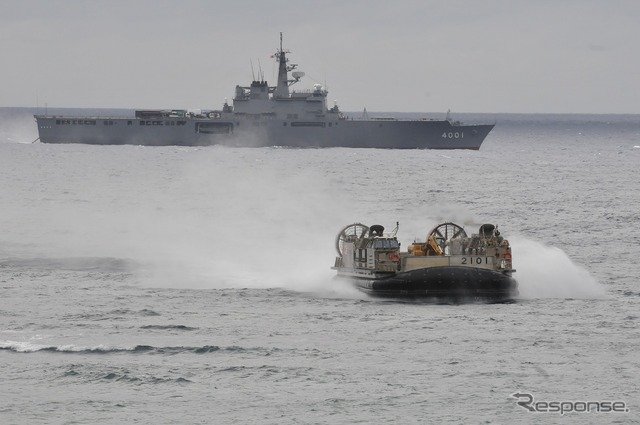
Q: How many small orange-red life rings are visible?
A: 2